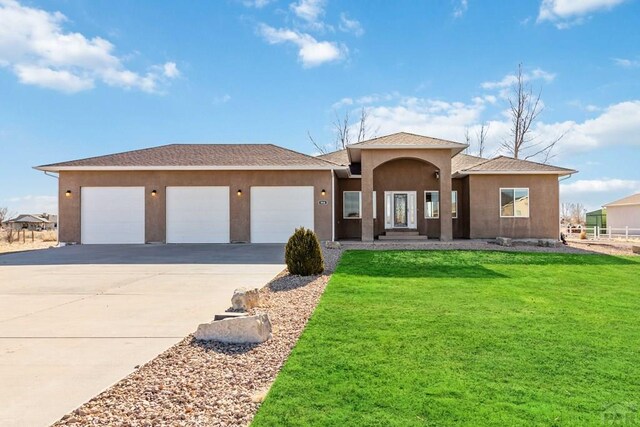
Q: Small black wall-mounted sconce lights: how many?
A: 4